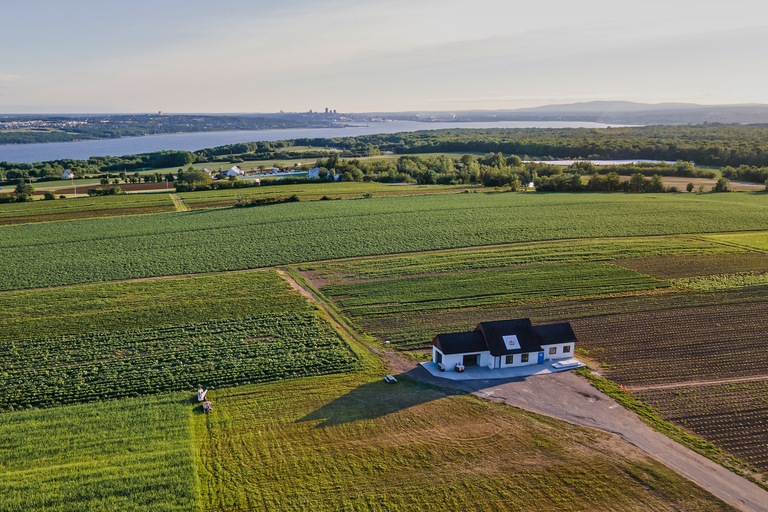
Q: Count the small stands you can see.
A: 2